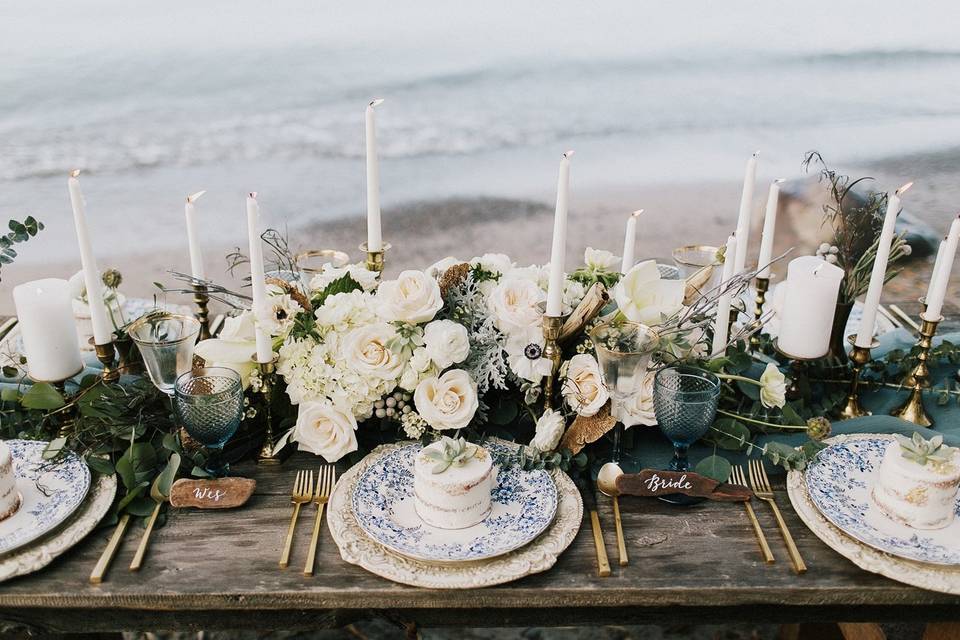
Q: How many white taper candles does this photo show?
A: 12